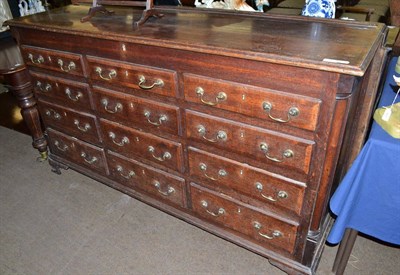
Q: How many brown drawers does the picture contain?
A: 12